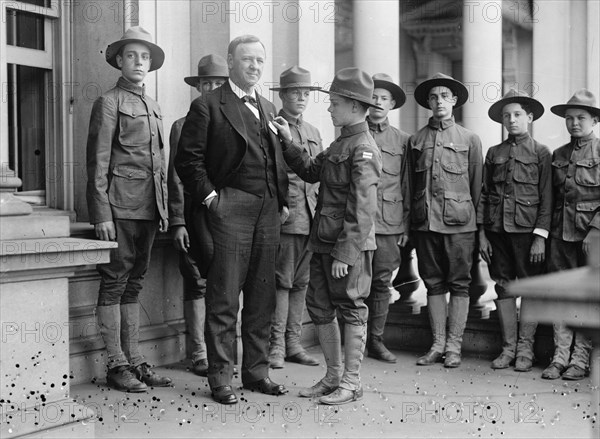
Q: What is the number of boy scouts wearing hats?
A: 8